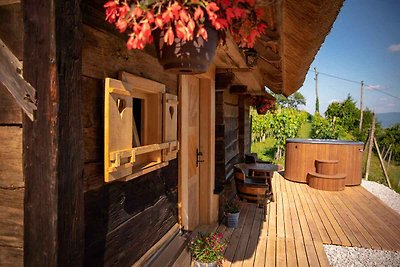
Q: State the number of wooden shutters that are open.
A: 2